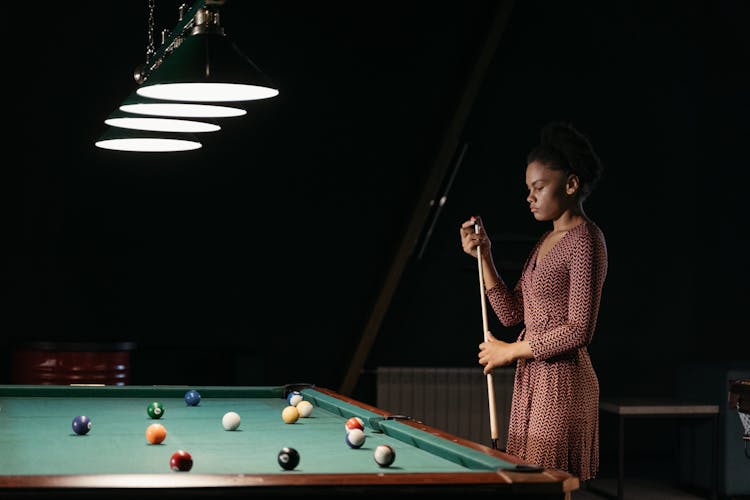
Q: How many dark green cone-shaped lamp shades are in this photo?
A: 4